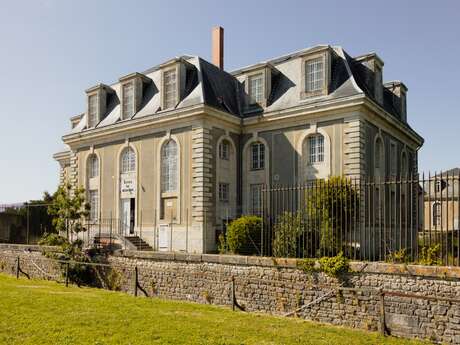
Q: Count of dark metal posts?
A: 5